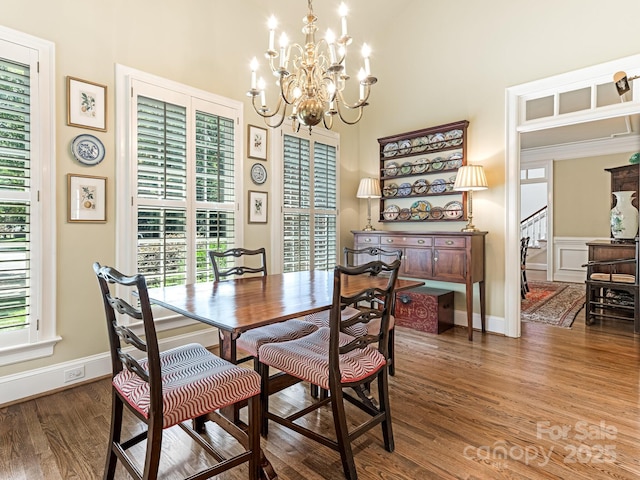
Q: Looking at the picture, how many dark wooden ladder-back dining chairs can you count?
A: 4